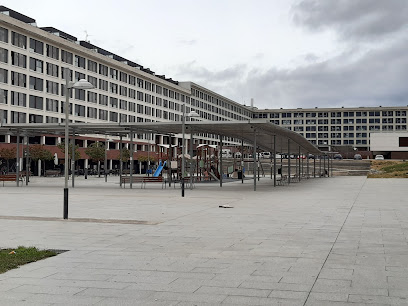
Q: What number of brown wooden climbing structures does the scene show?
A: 2